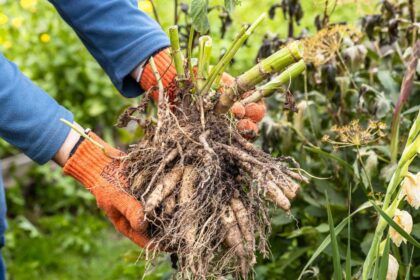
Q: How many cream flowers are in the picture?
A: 3